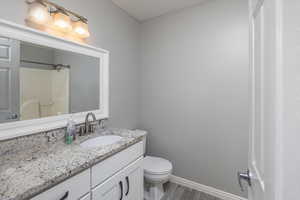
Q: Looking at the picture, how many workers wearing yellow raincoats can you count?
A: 0